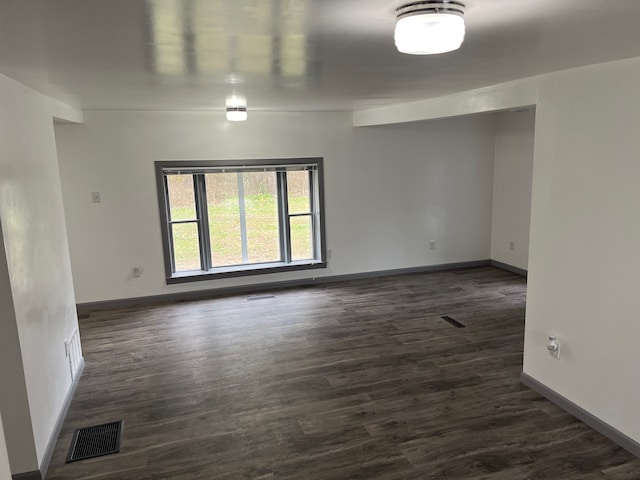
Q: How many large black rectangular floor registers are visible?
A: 1